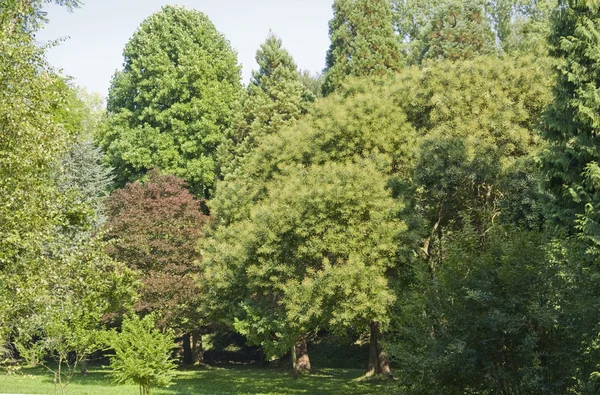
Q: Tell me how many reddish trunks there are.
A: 2